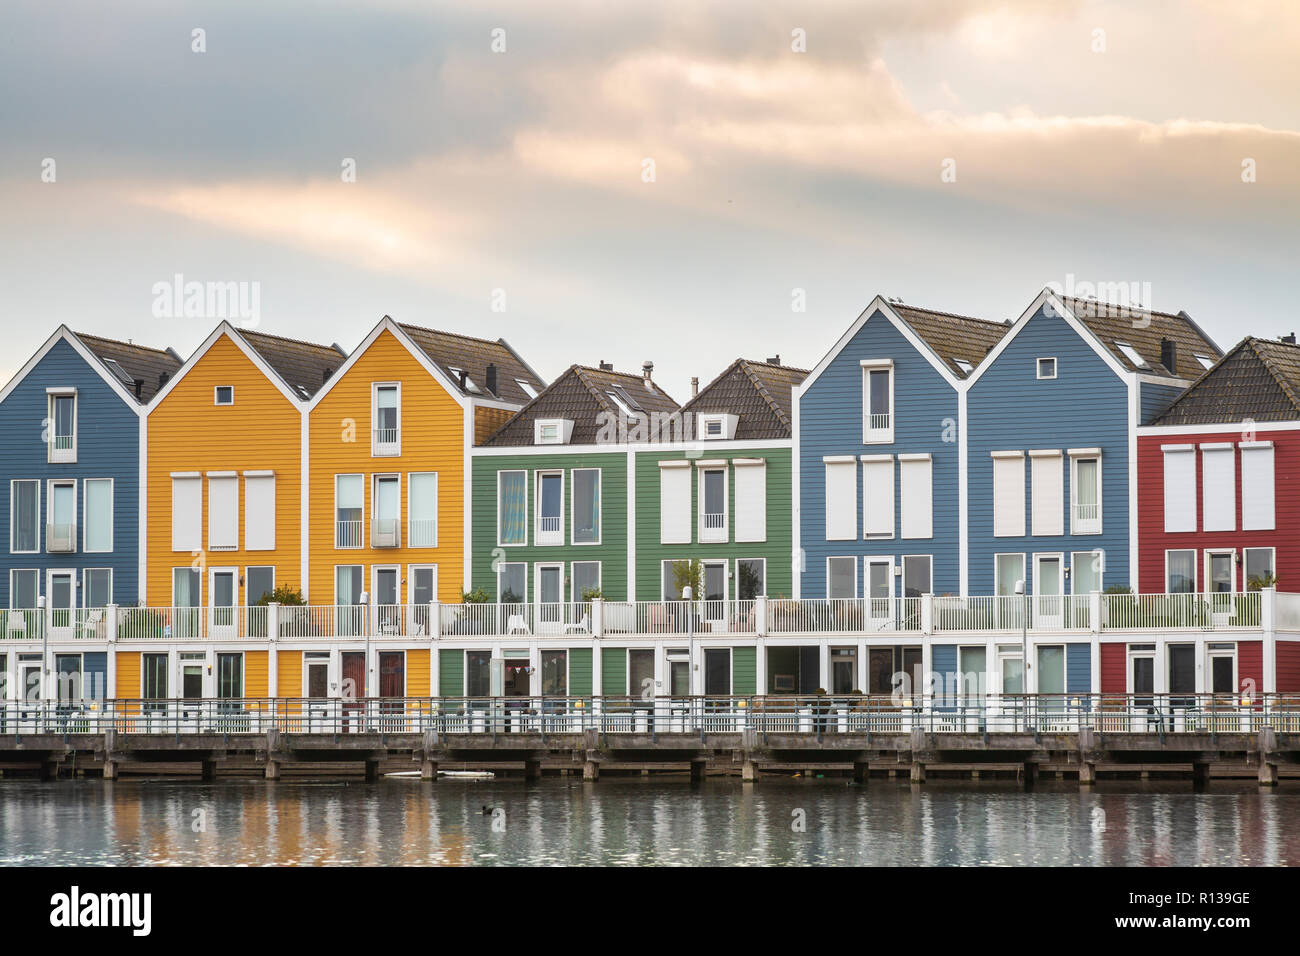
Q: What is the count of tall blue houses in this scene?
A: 3